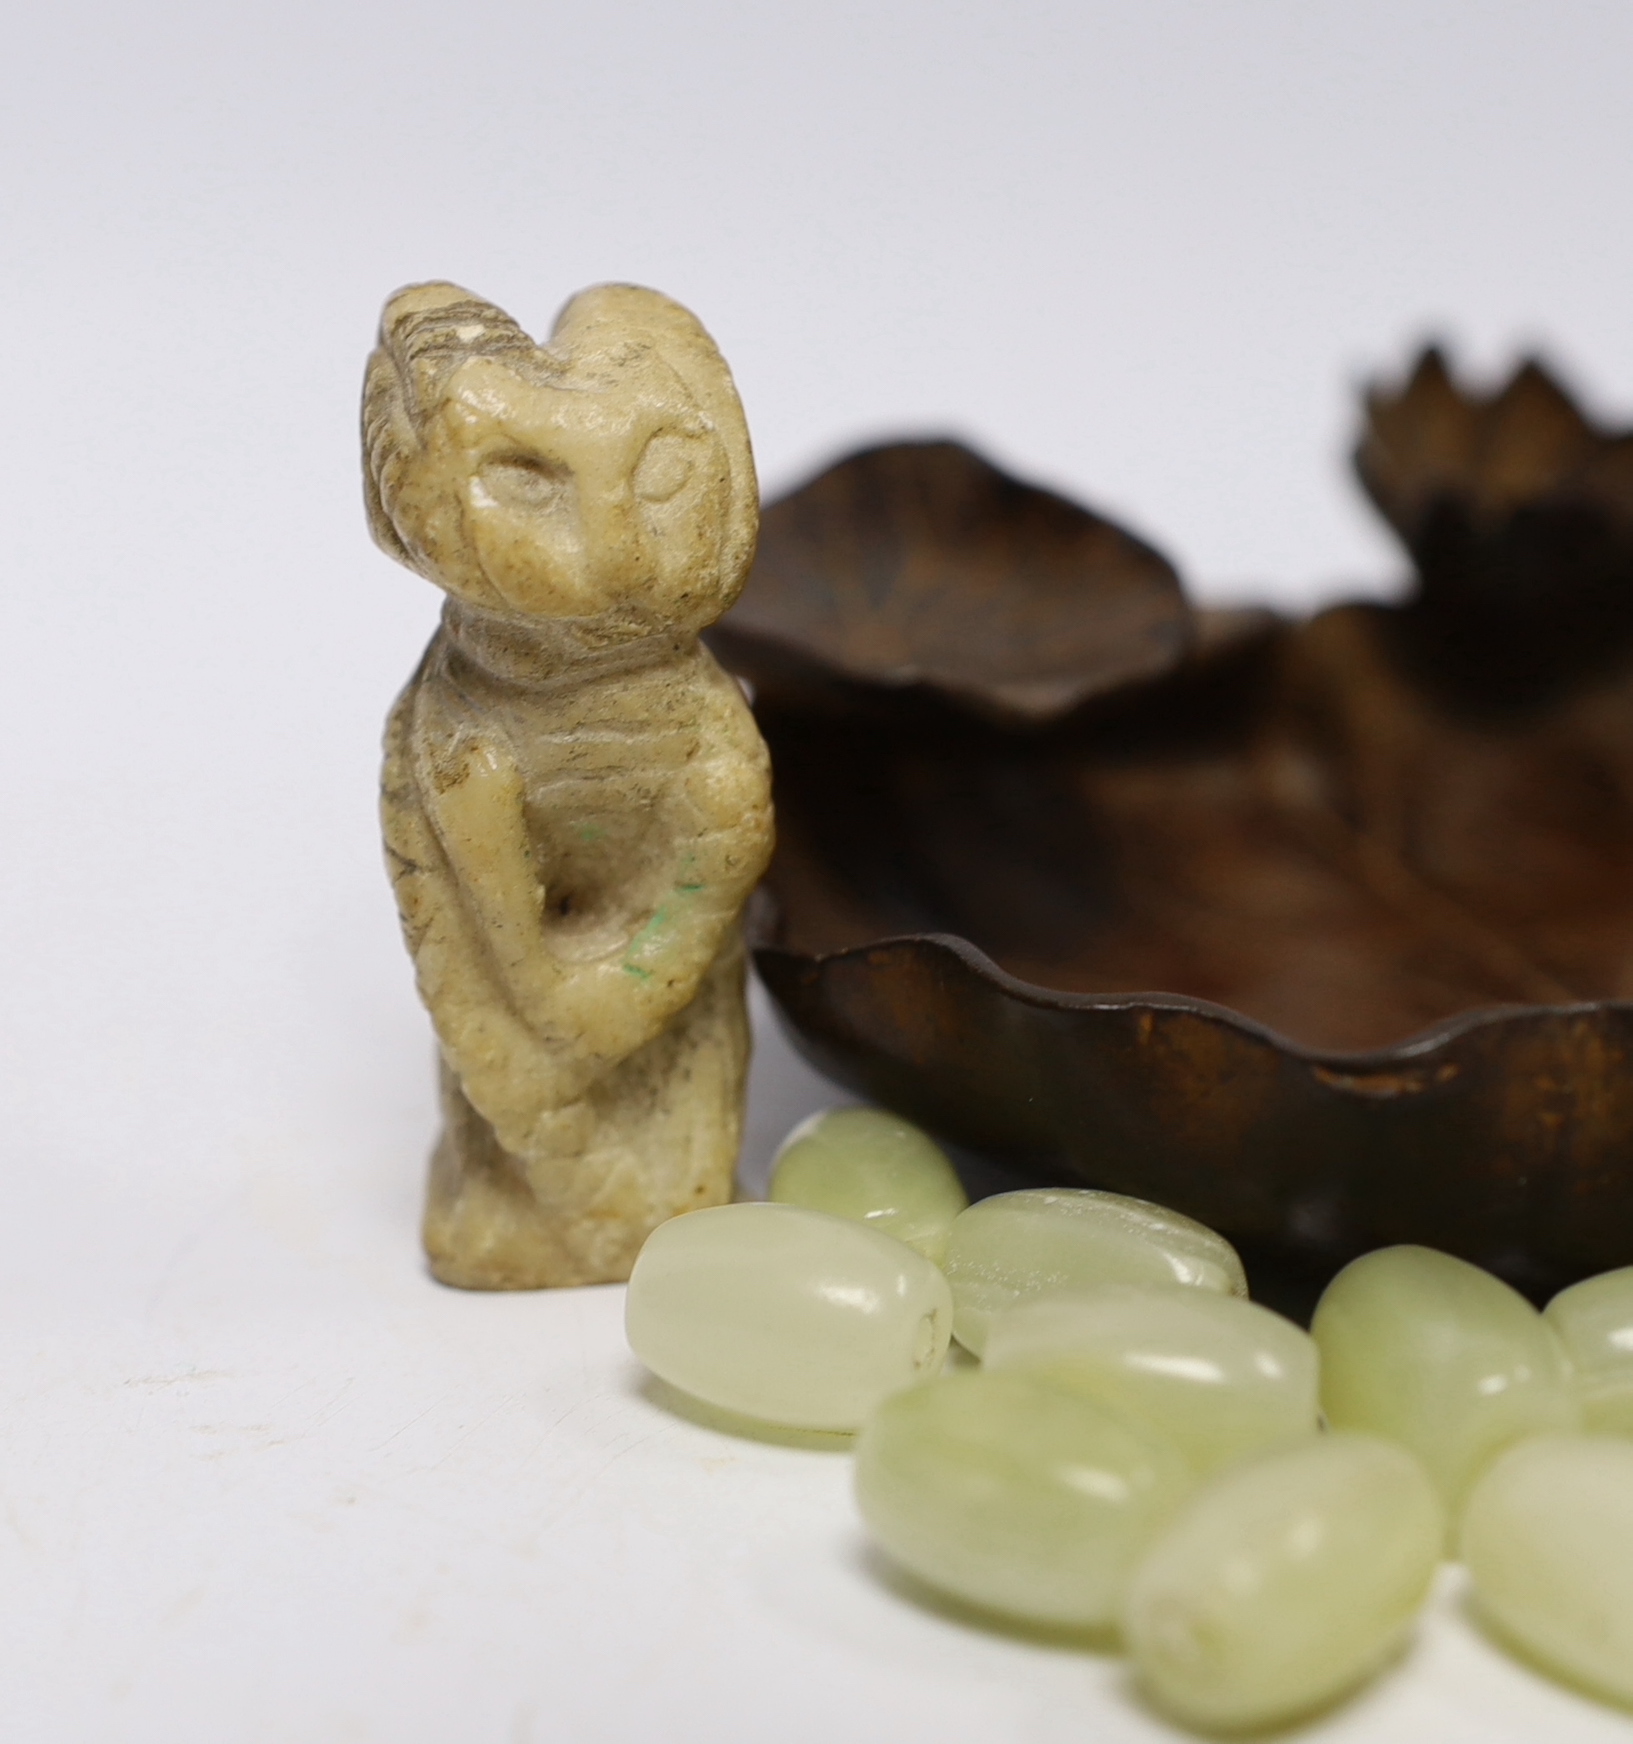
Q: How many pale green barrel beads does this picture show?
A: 9